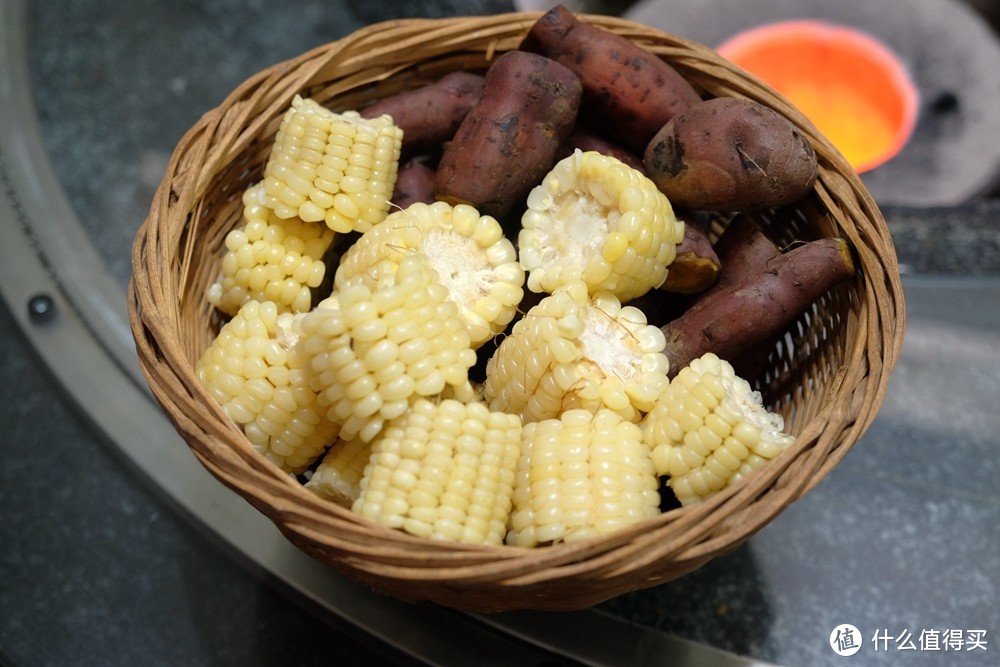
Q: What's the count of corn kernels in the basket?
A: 11